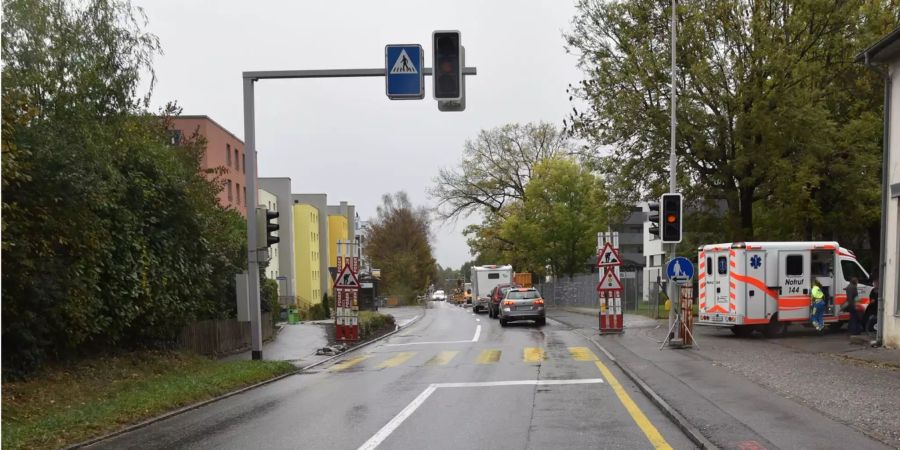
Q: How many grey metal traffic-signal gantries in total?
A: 1